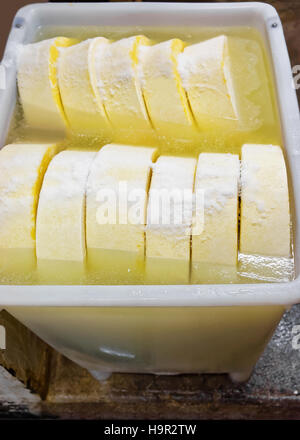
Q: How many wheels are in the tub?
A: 11